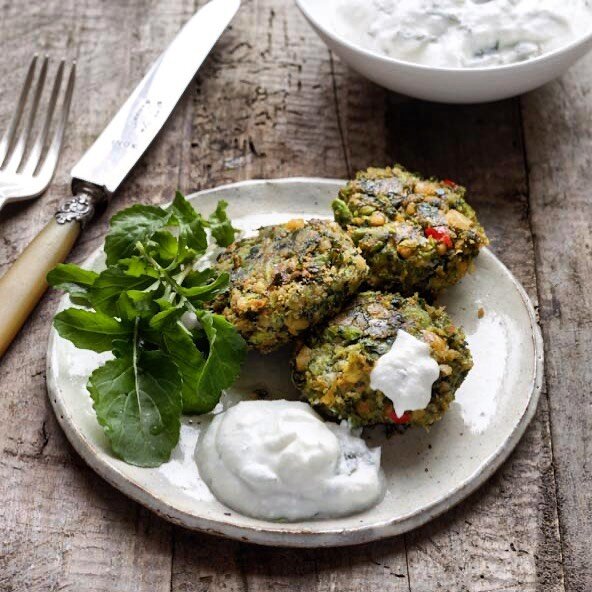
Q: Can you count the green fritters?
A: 3